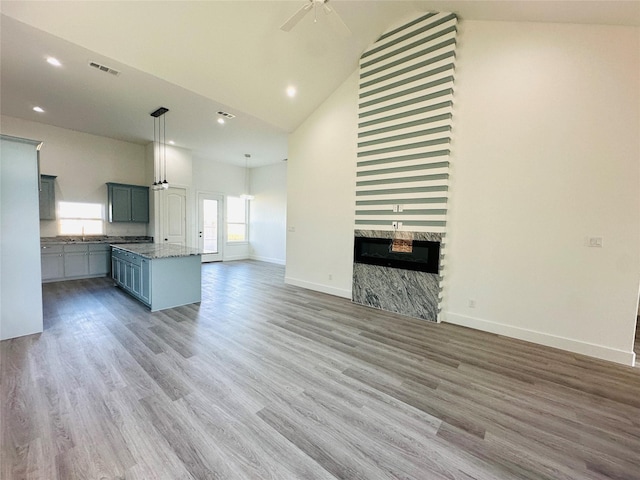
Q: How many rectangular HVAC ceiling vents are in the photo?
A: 2